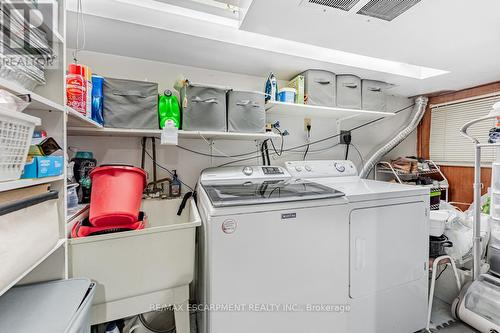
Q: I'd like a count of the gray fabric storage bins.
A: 6